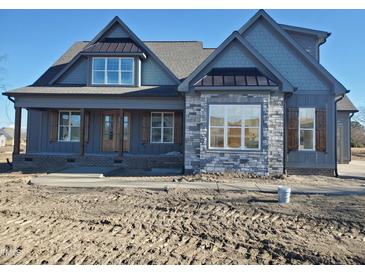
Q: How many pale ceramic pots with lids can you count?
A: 0